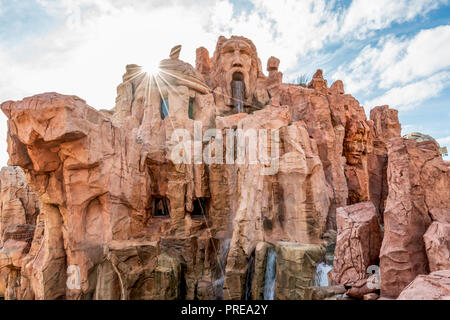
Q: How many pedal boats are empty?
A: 0